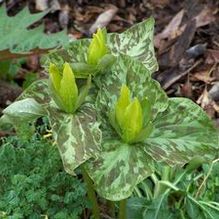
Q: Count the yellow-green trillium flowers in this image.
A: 3